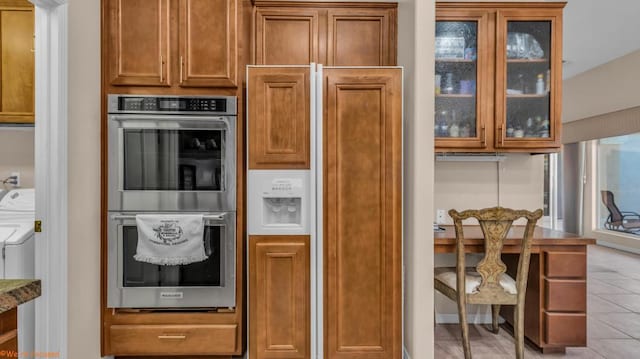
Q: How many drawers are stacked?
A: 3